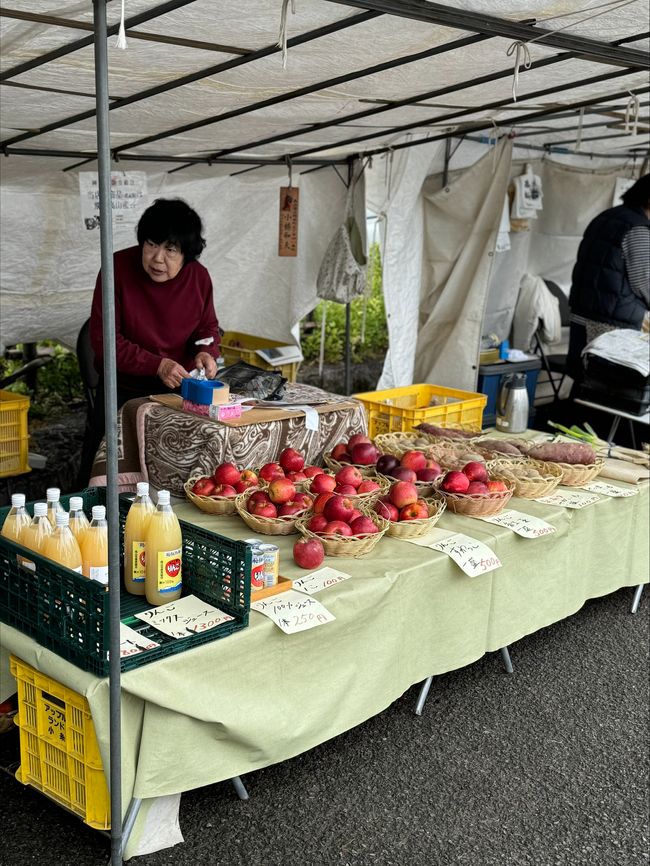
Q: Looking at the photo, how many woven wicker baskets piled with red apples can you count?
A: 9